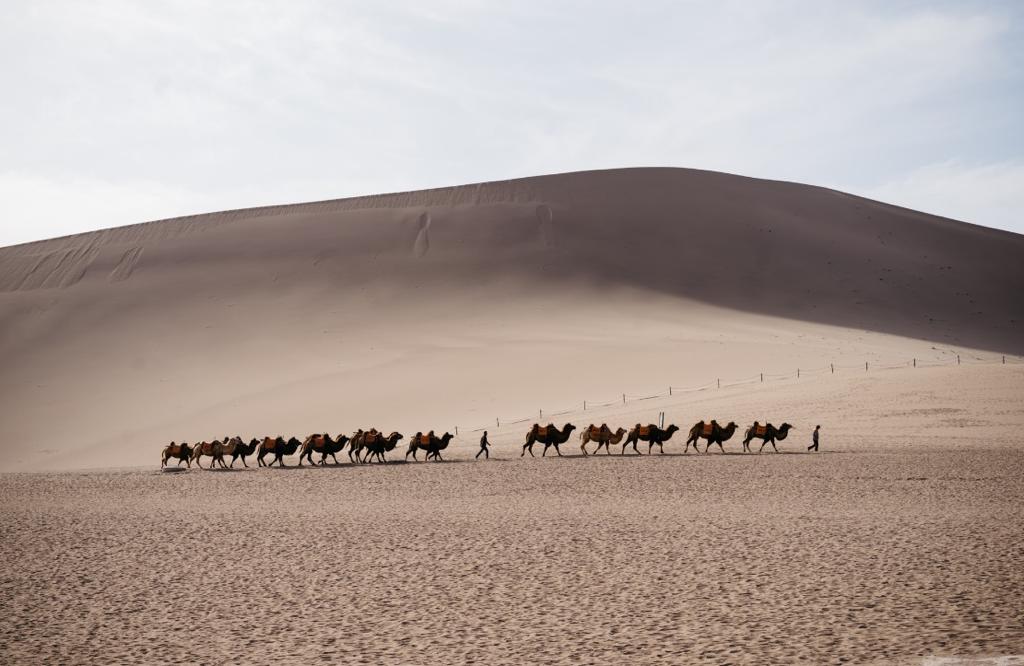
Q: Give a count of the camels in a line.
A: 13